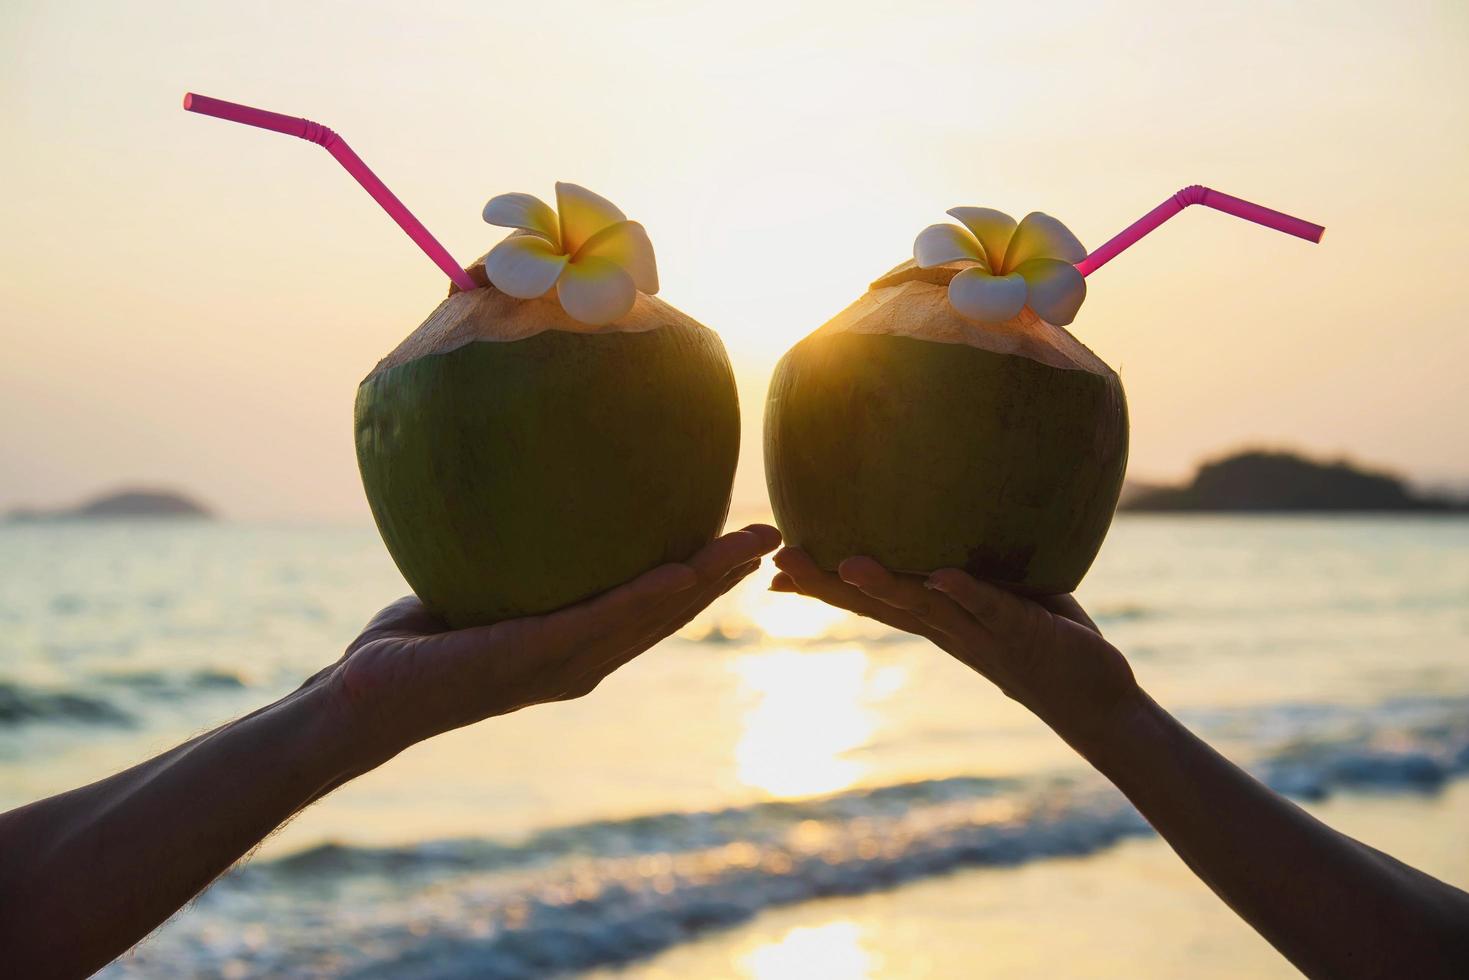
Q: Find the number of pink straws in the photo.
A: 2